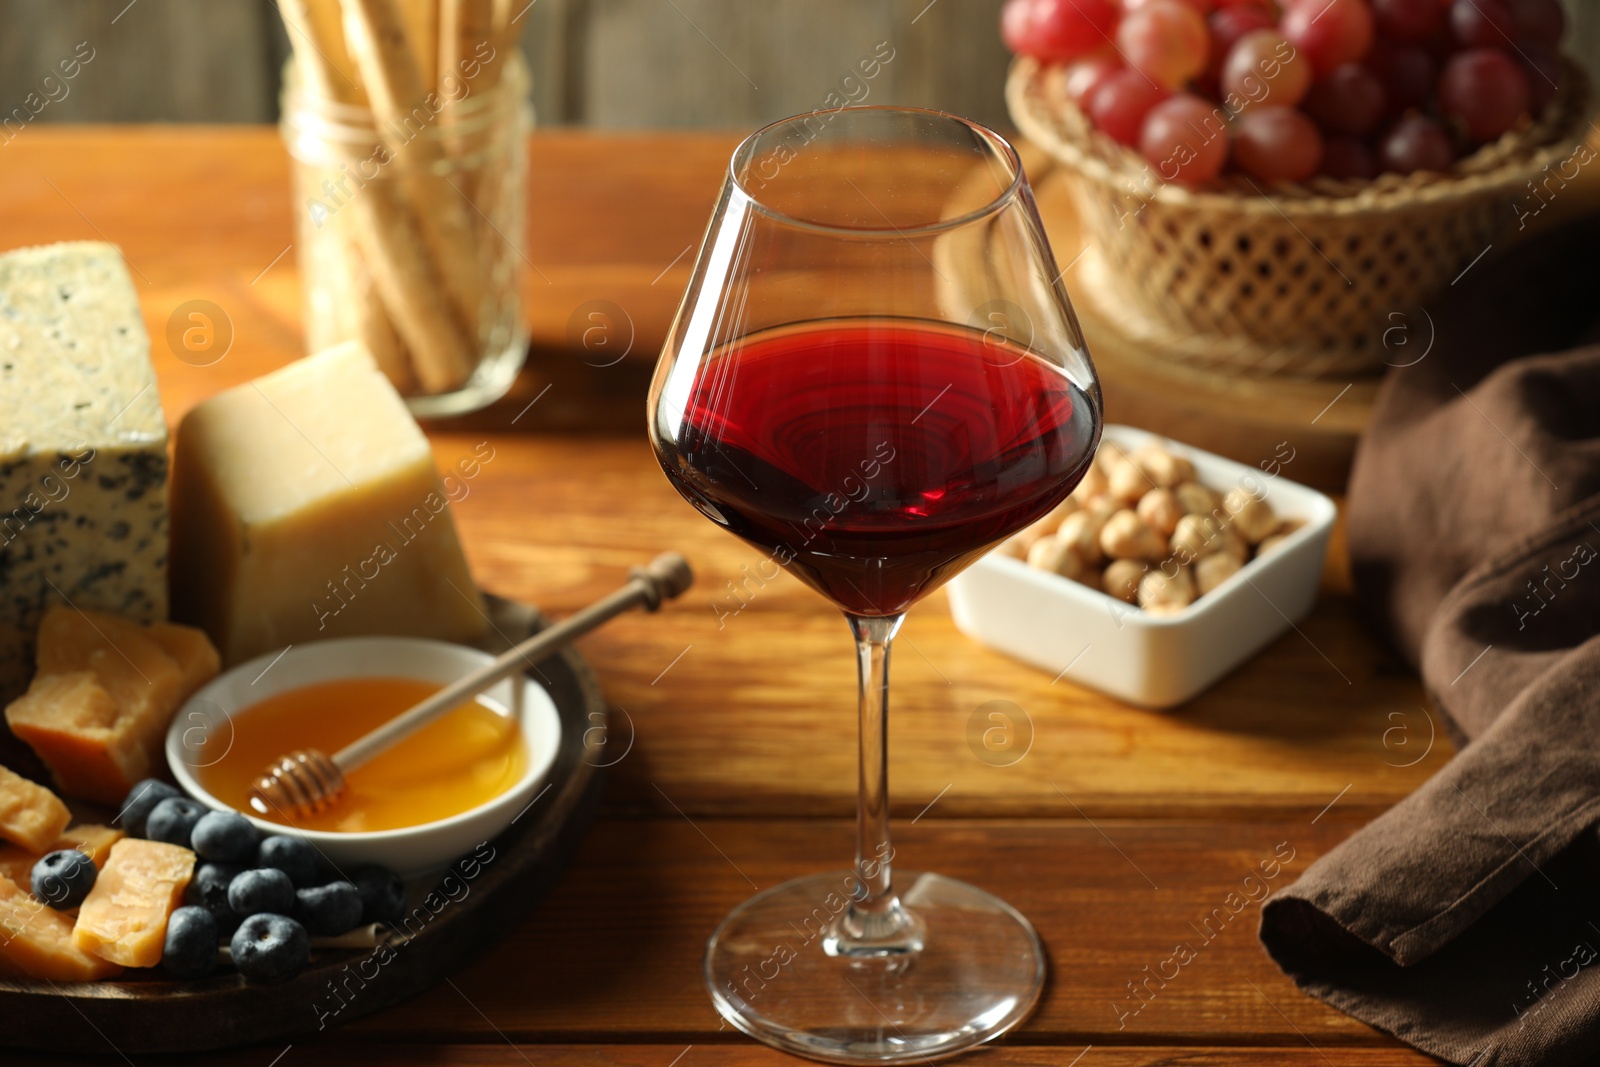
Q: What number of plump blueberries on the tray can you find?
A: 11